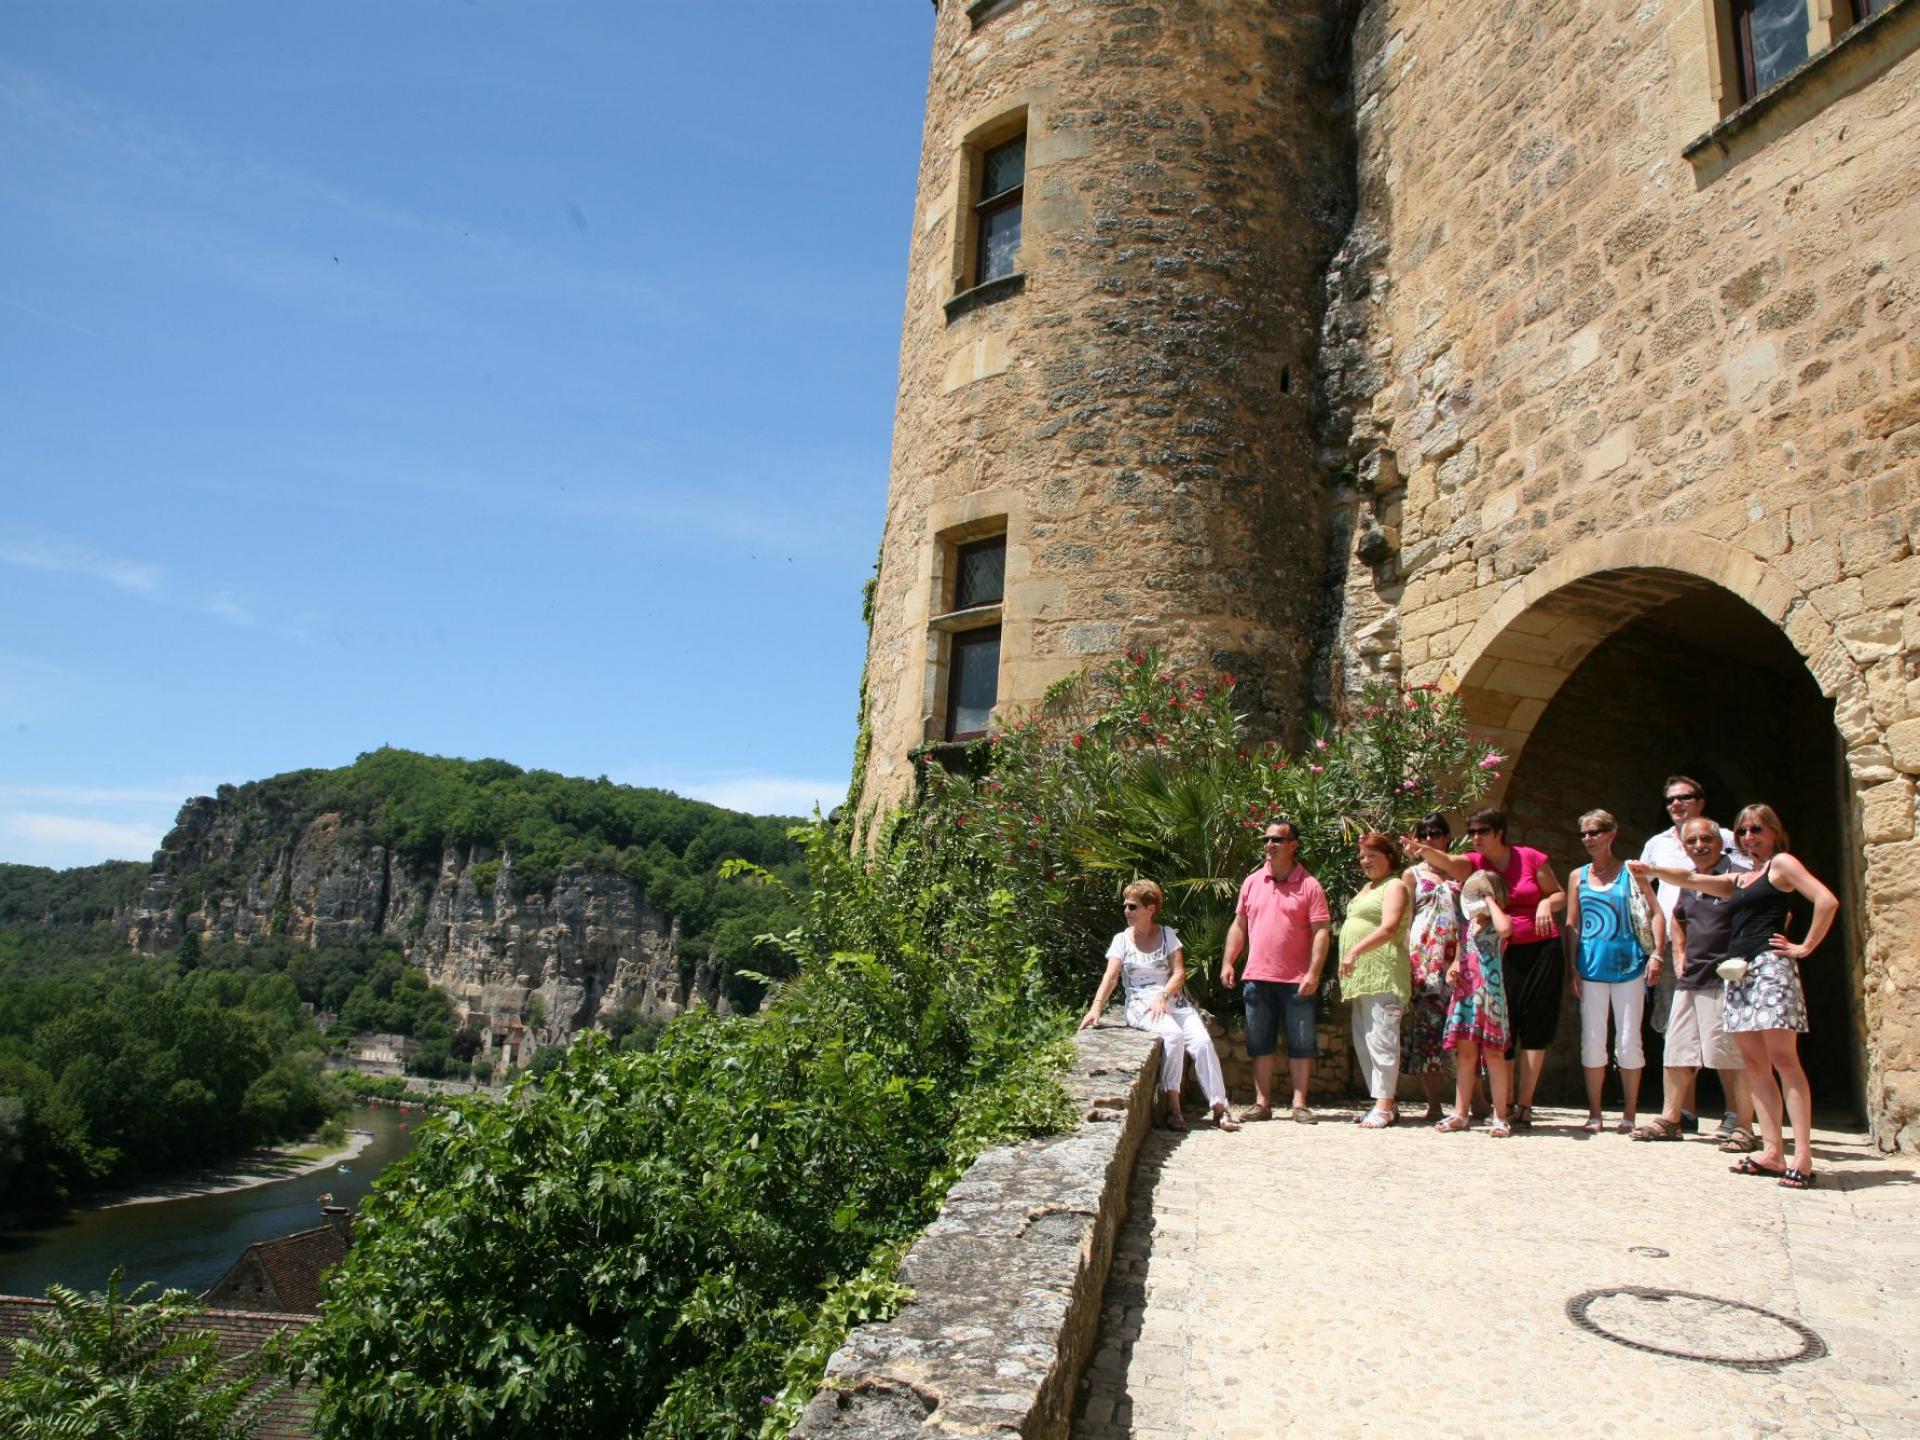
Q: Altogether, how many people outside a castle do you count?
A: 10